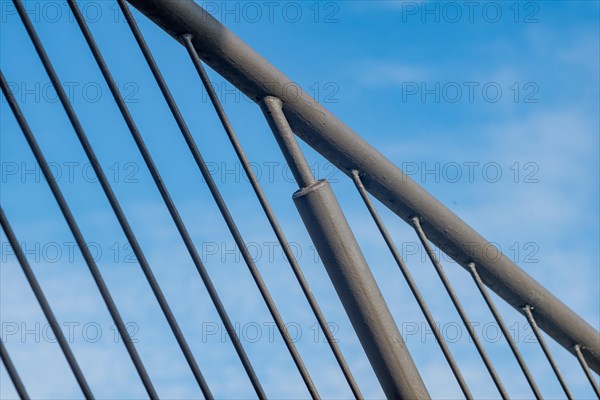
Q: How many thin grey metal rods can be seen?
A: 12